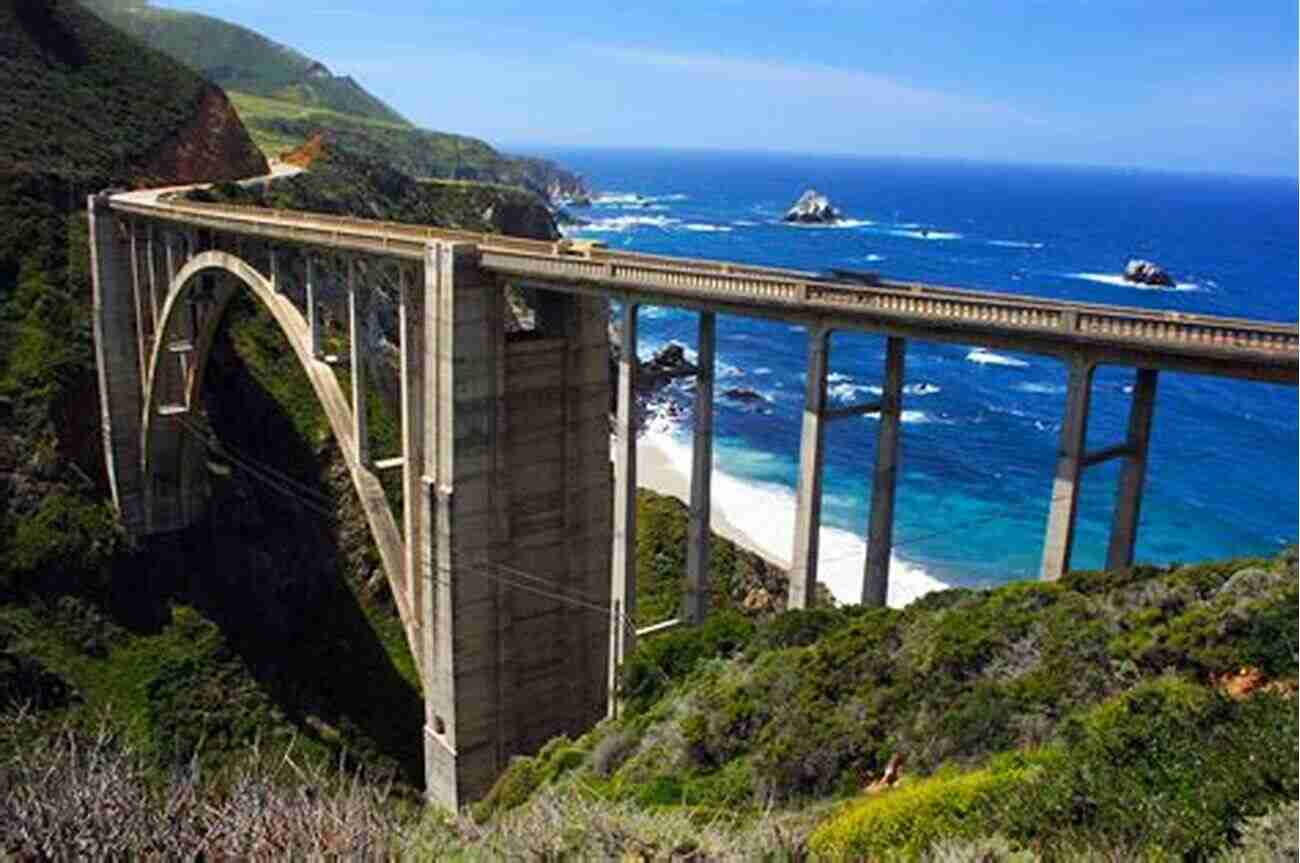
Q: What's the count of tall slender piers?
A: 6